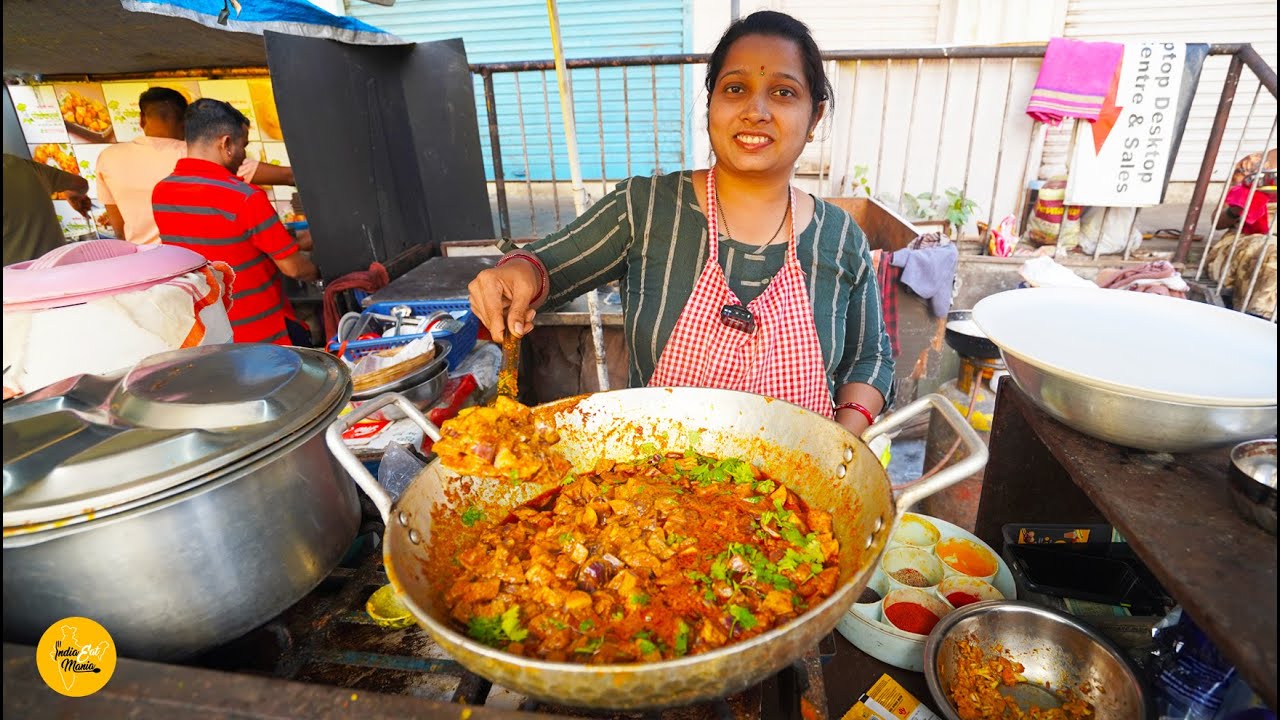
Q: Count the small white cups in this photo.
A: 6